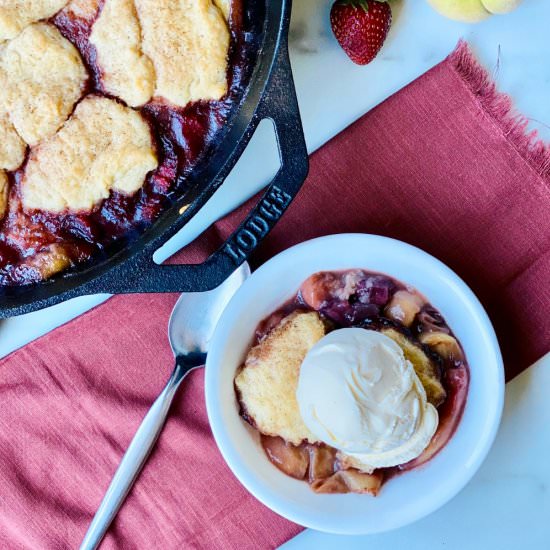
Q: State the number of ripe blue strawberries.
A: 0